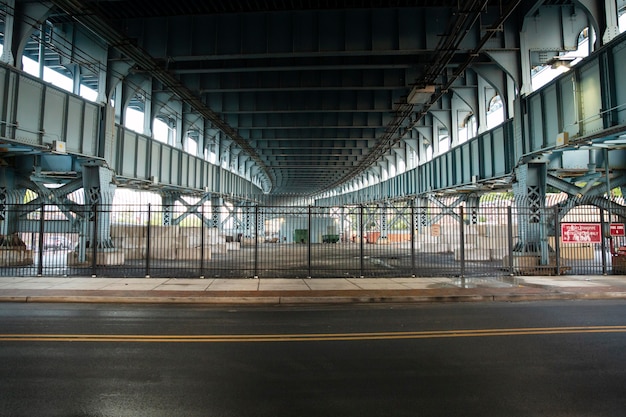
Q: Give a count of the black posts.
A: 12